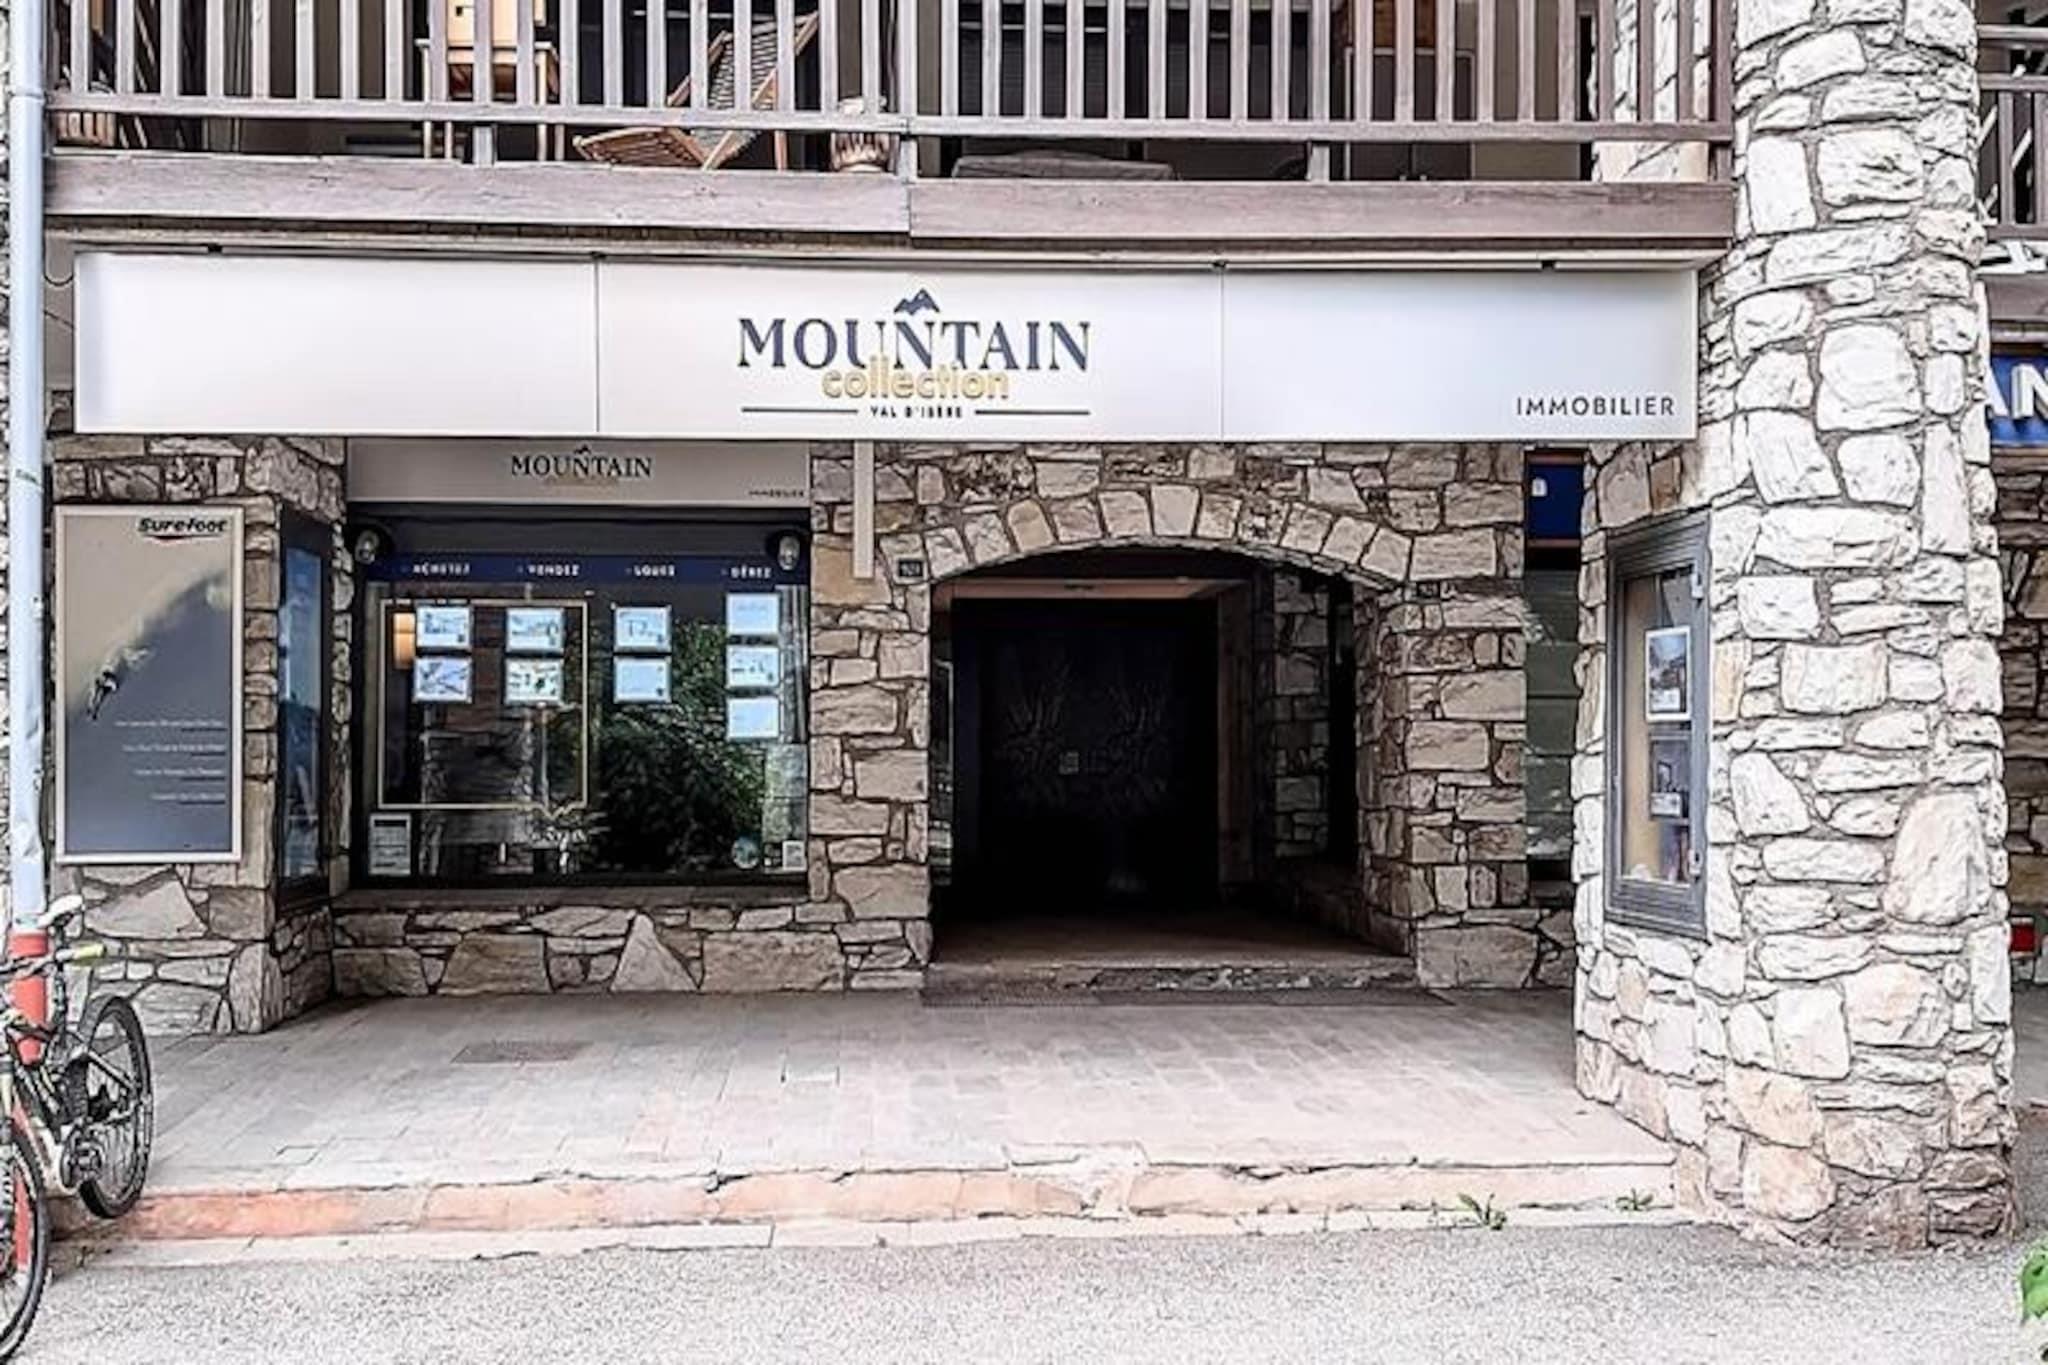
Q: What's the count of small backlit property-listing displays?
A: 9